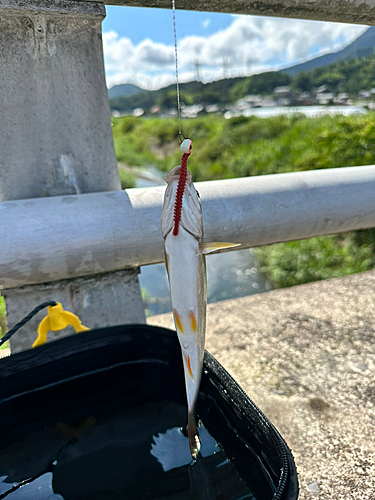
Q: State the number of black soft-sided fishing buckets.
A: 1